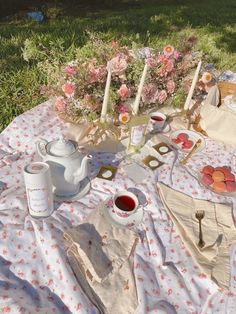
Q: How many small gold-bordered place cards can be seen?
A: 3